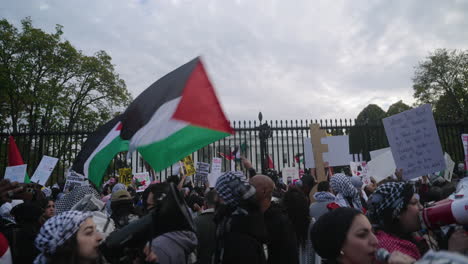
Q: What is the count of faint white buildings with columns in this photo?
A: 1